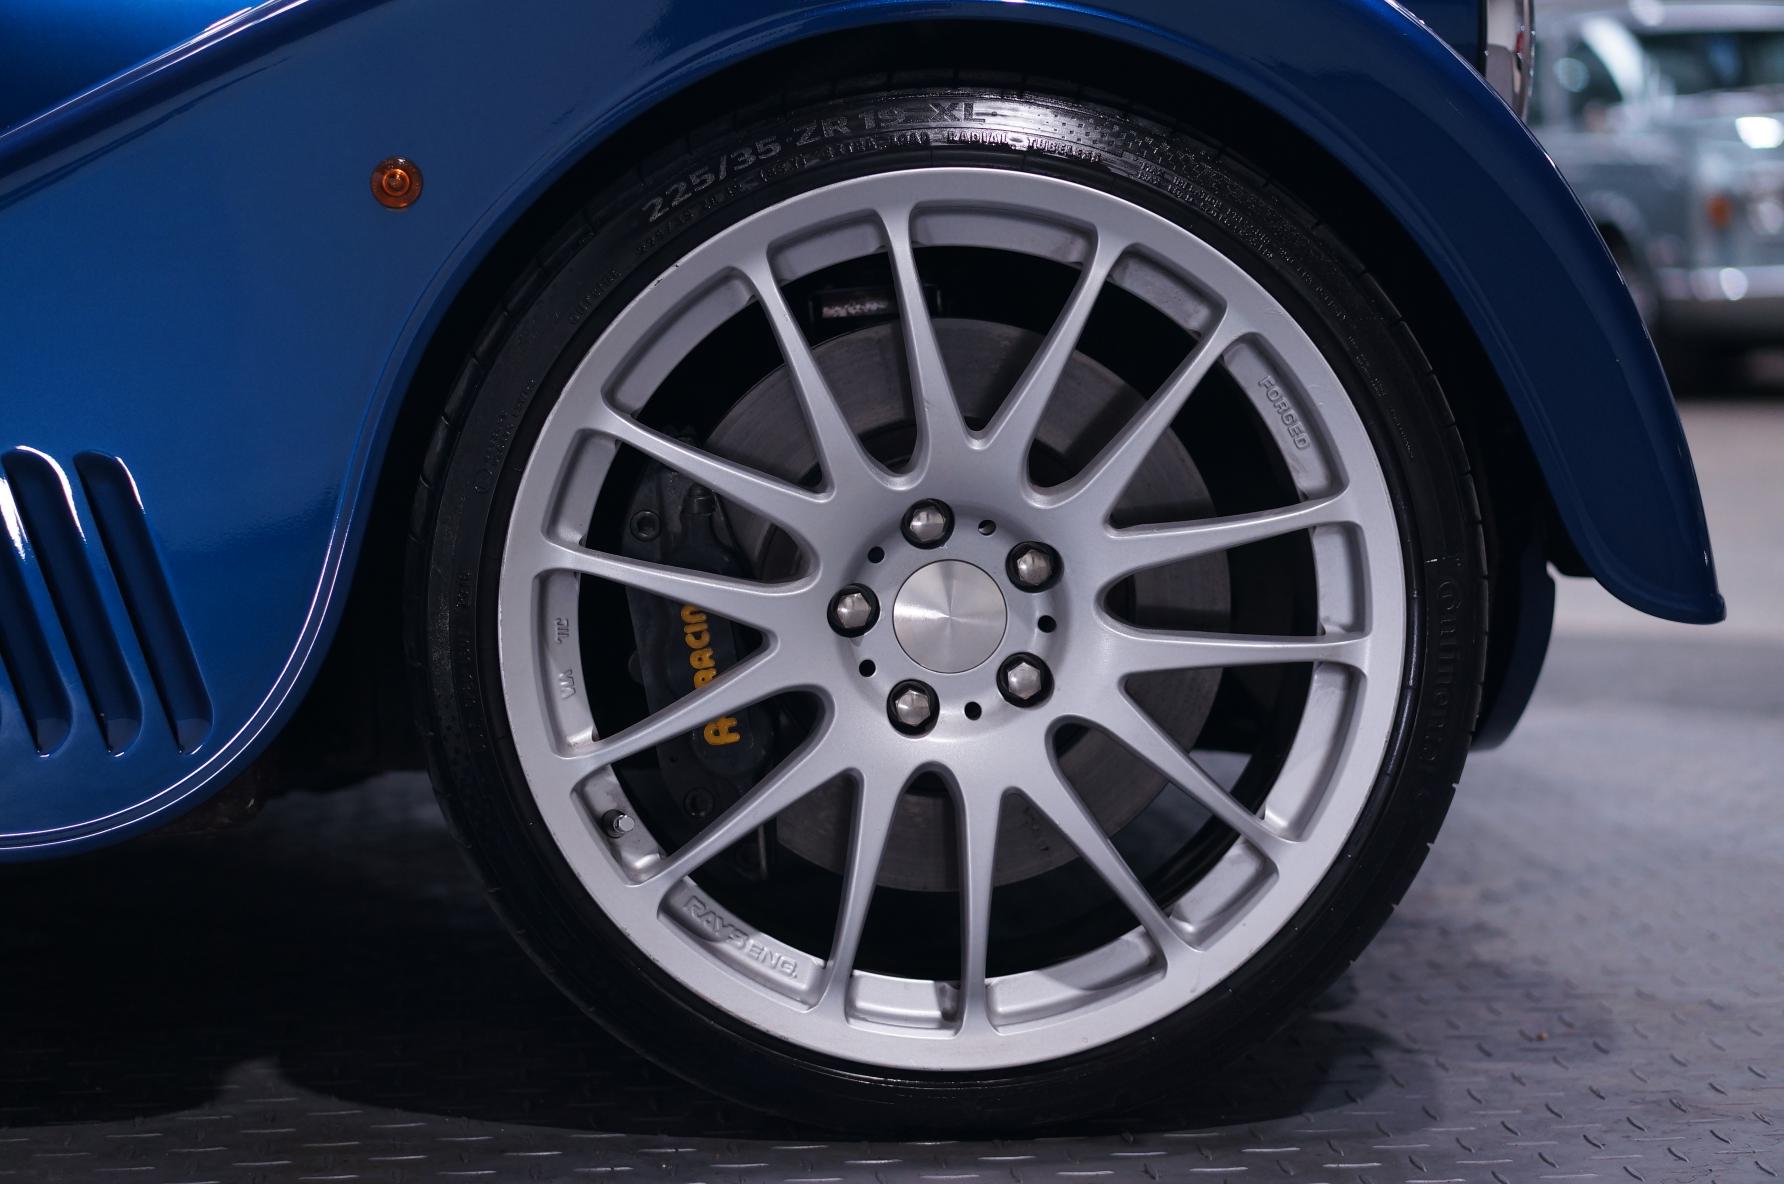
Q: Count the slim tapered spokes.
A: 14